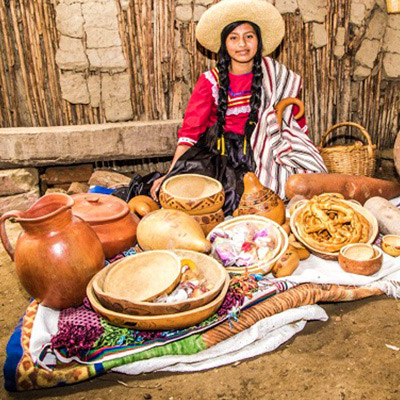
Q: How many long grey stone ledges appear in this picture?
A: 1